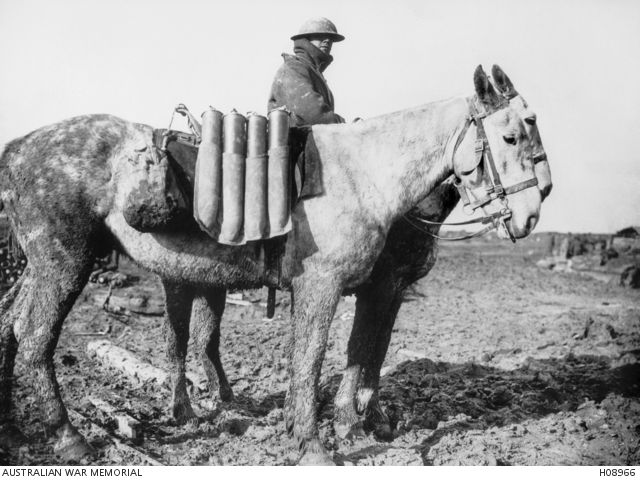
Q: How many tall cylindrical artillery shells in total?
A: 4